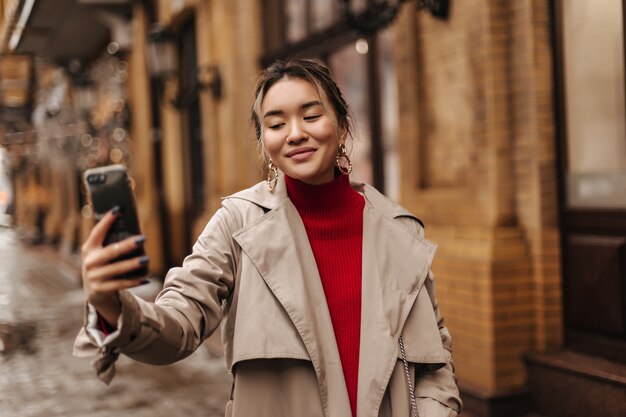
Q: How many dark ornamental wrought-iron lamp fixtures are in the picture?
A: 2